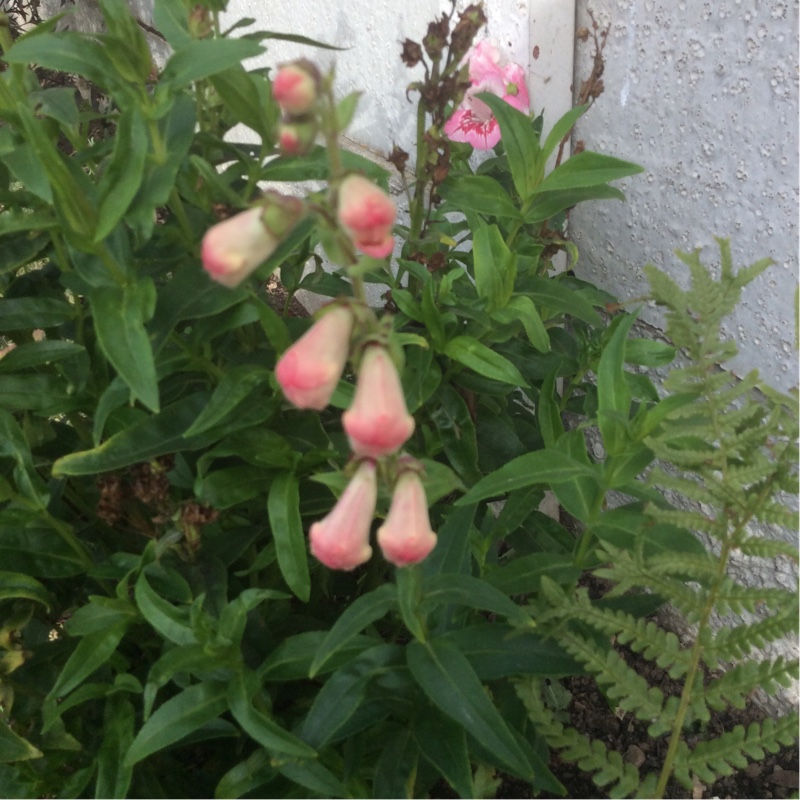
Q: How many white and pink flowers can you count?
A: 9